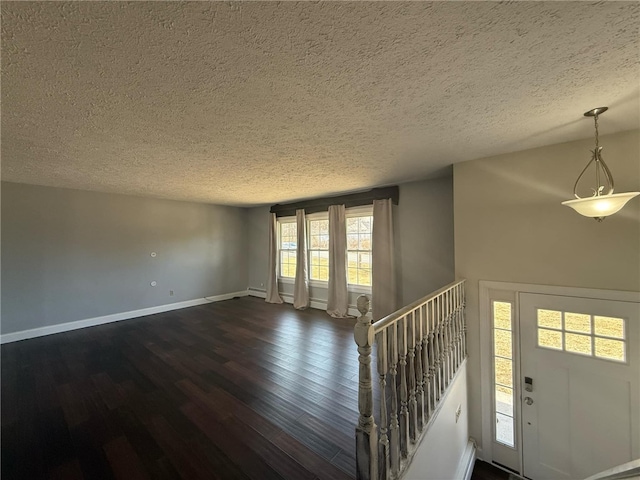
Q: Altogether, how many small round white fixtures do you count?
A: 2